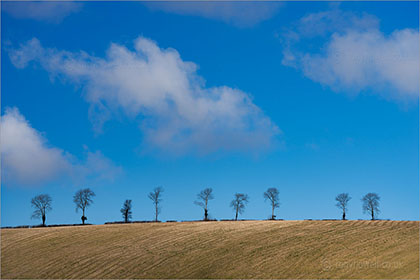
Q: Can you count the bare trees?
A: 9